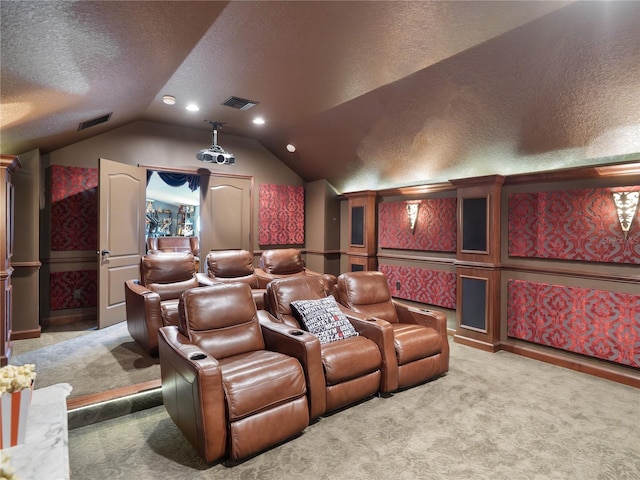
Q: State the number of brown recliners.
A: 6